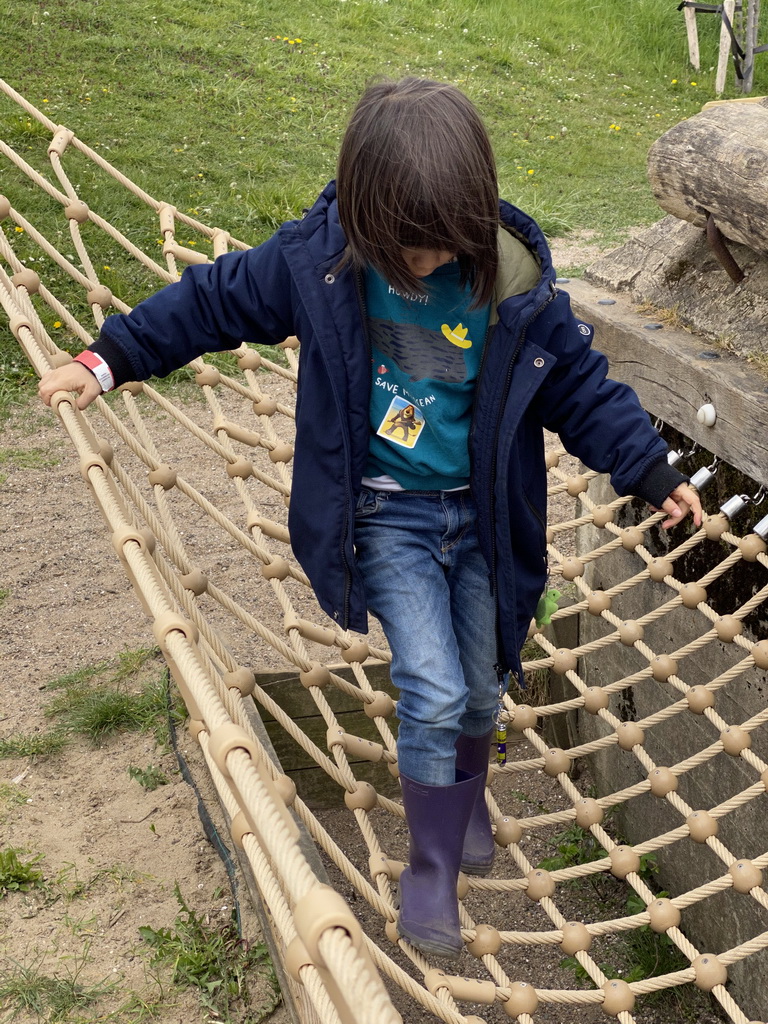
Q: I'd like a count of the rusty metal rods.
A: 1